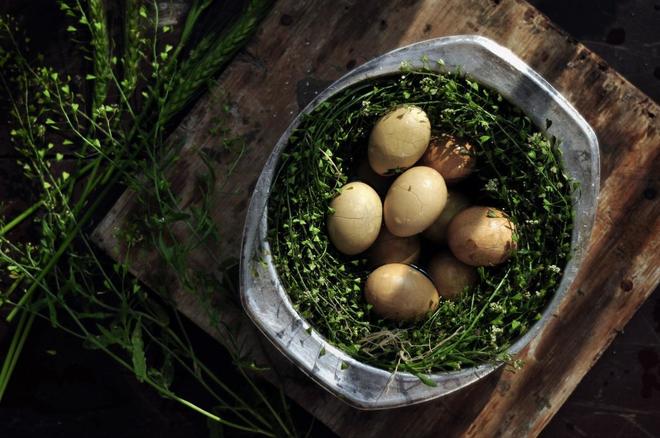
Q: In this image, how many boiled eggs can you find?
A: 10